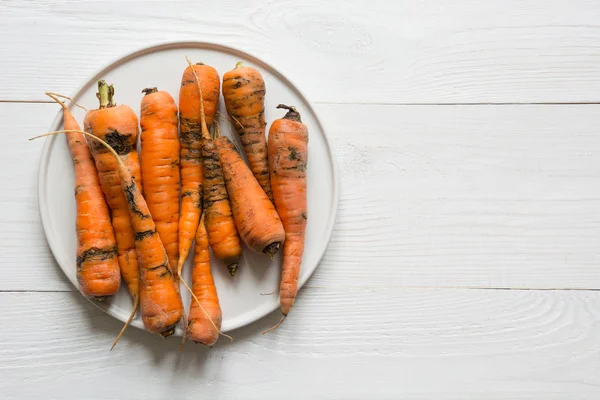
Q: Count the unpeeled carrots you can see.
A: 10